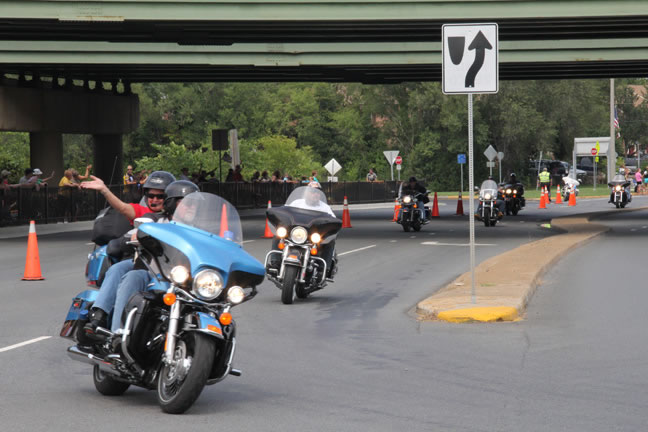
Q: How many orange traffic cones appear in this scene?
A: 11